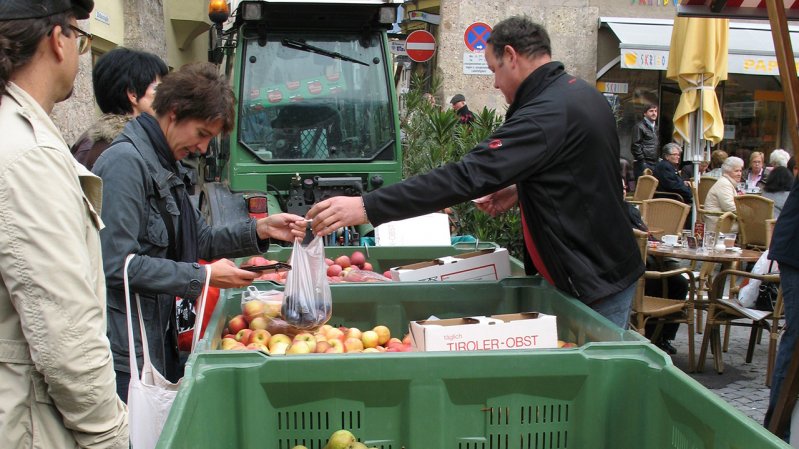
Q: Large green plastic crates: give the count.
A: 3